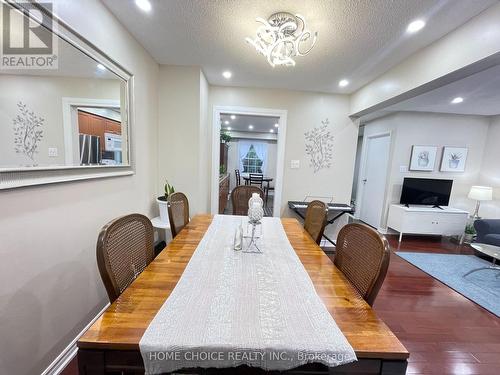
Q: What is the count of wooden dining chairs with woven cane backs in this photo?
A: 5